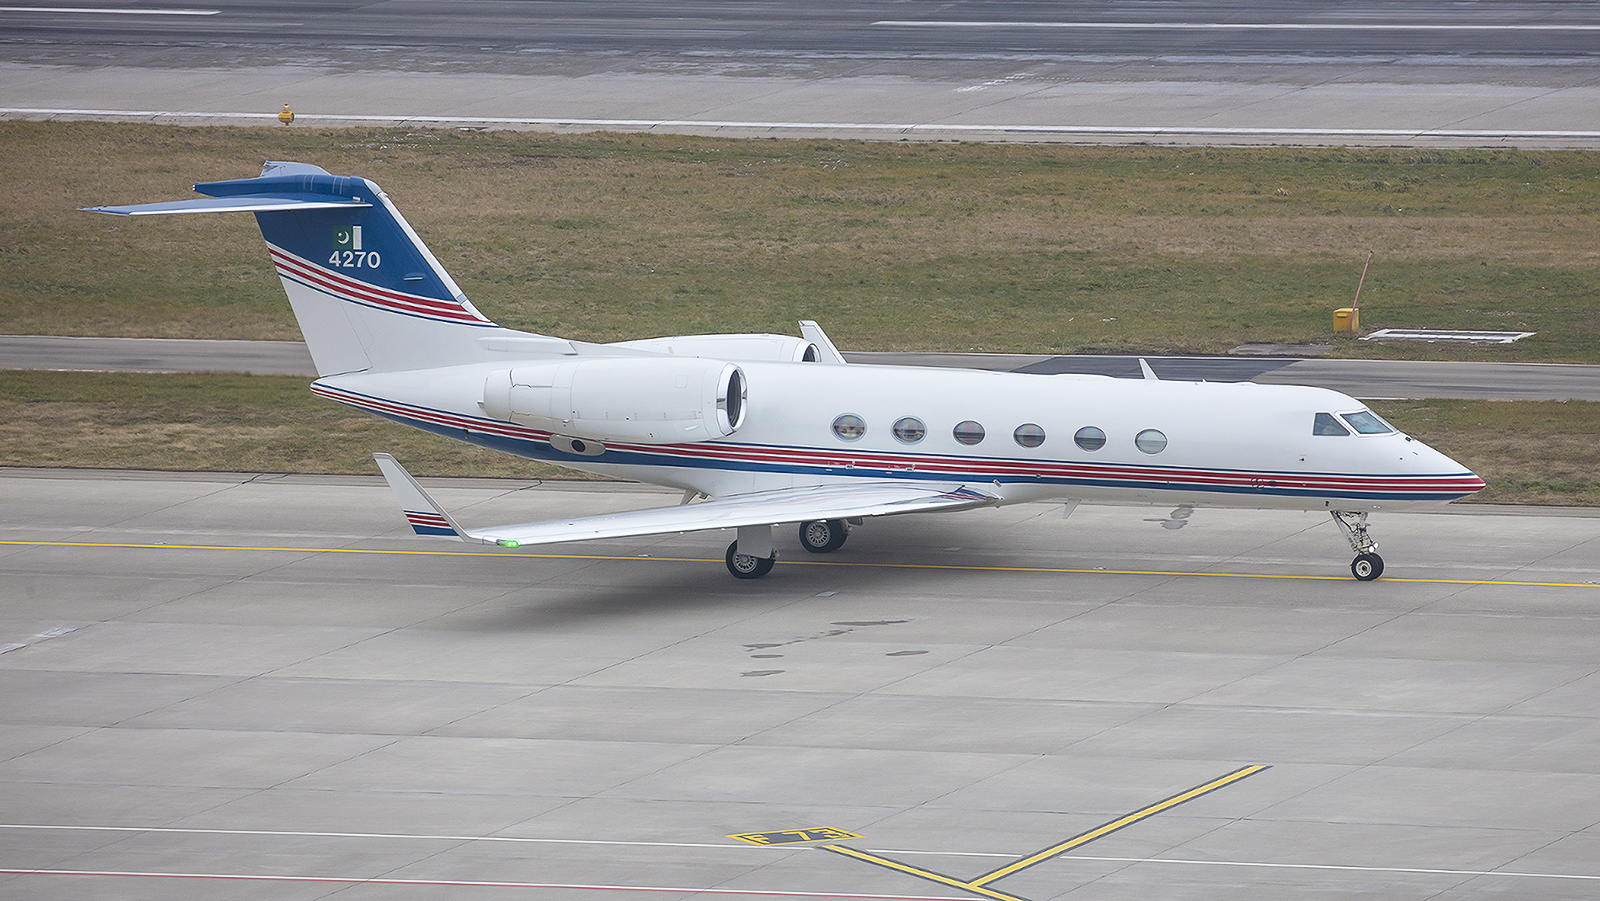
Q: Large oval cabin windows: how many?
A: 6